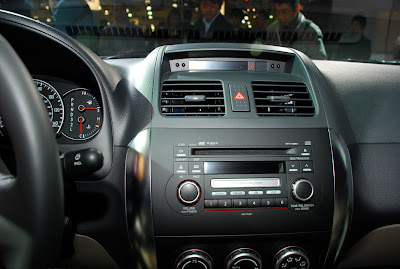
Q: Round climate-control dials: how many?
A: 3